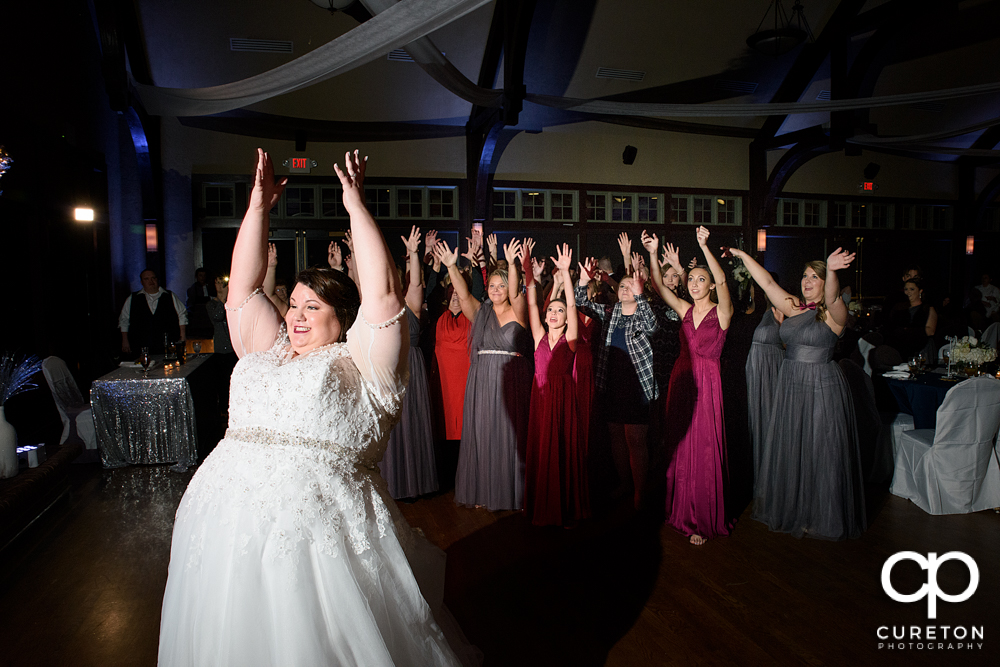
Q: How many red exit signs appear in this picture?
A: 2